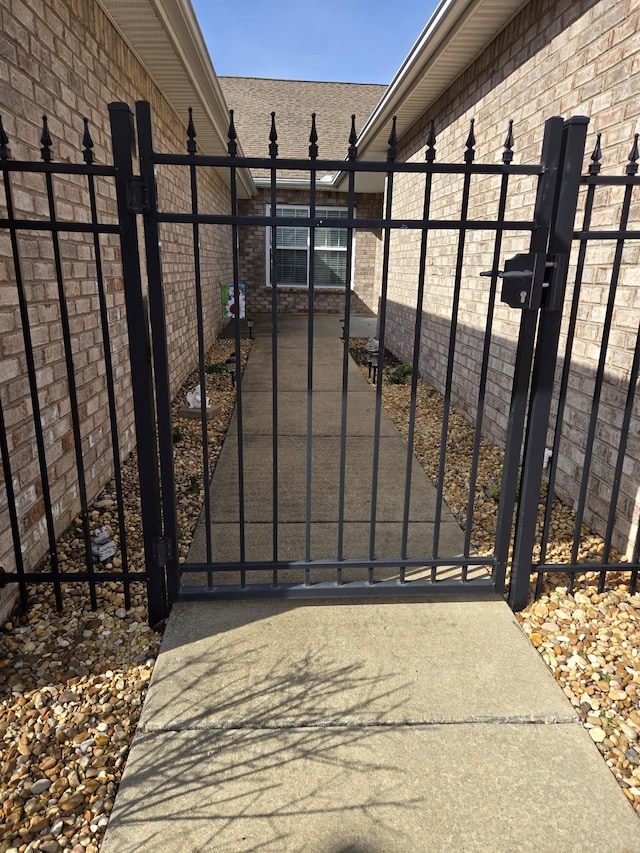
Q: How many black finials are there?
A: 14